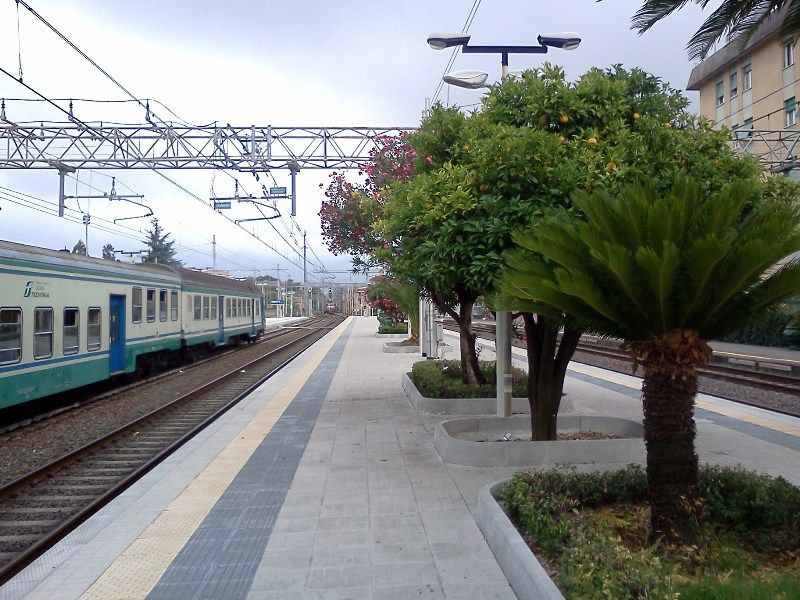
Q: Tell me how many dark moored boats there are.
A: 0